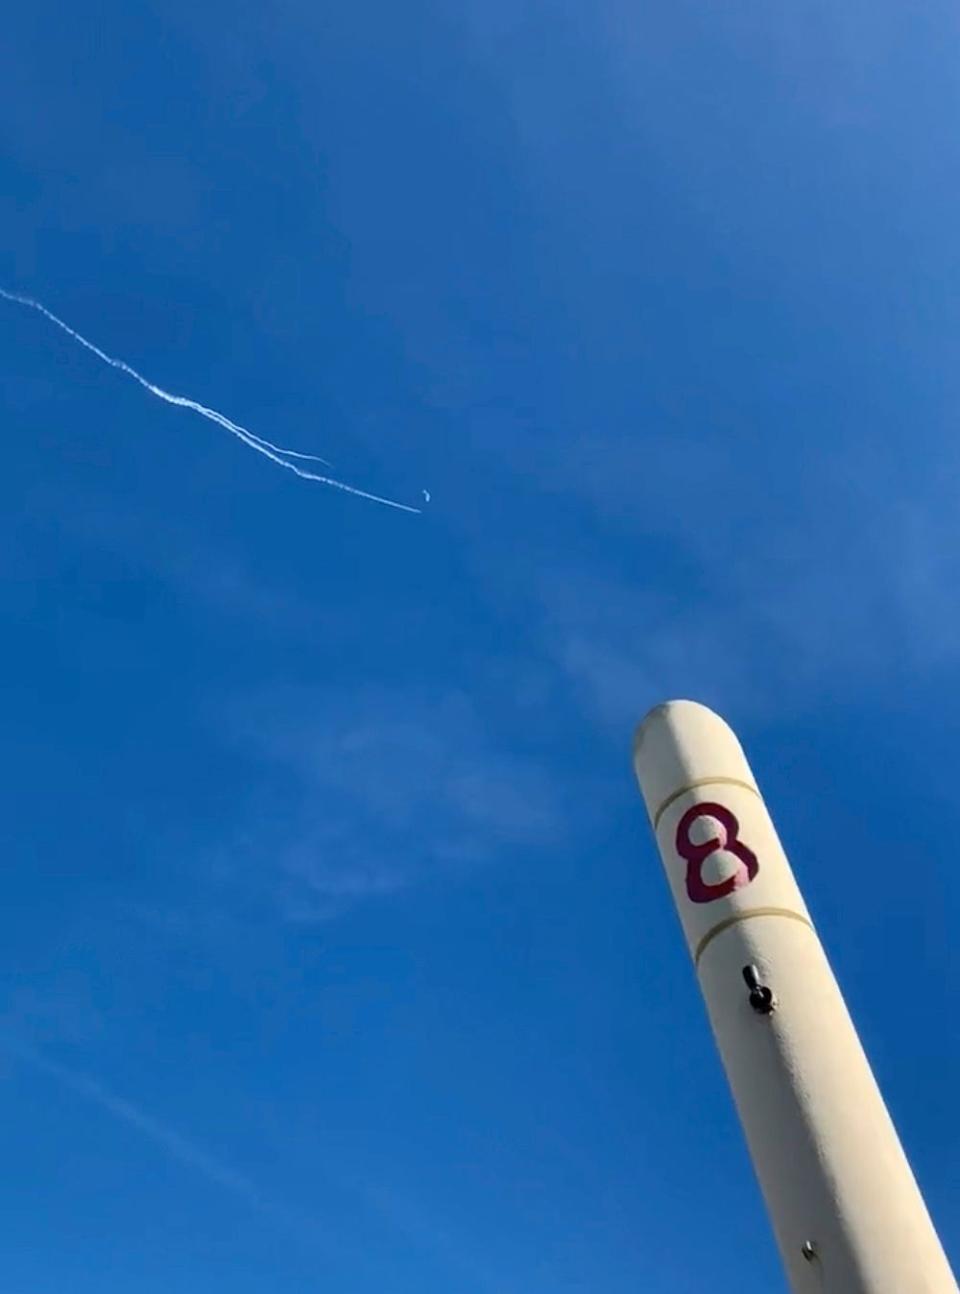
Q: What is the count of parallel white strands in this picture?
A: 2